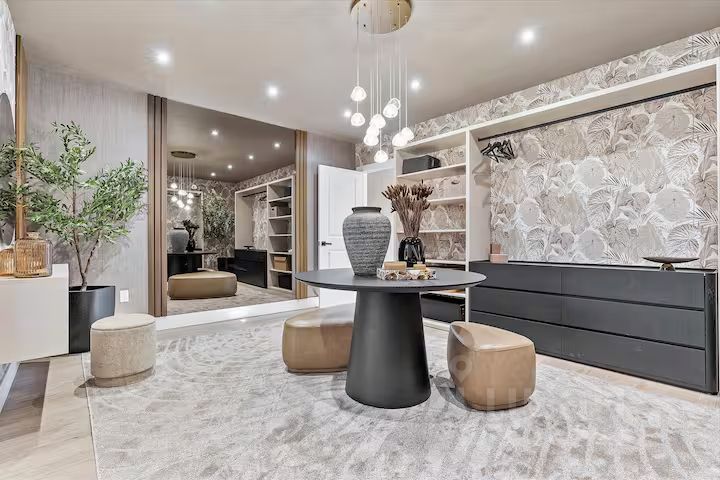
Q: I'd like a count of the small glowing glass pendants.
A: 10